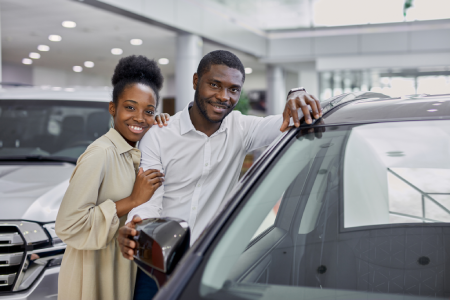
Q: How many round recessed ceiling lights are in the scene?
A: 11